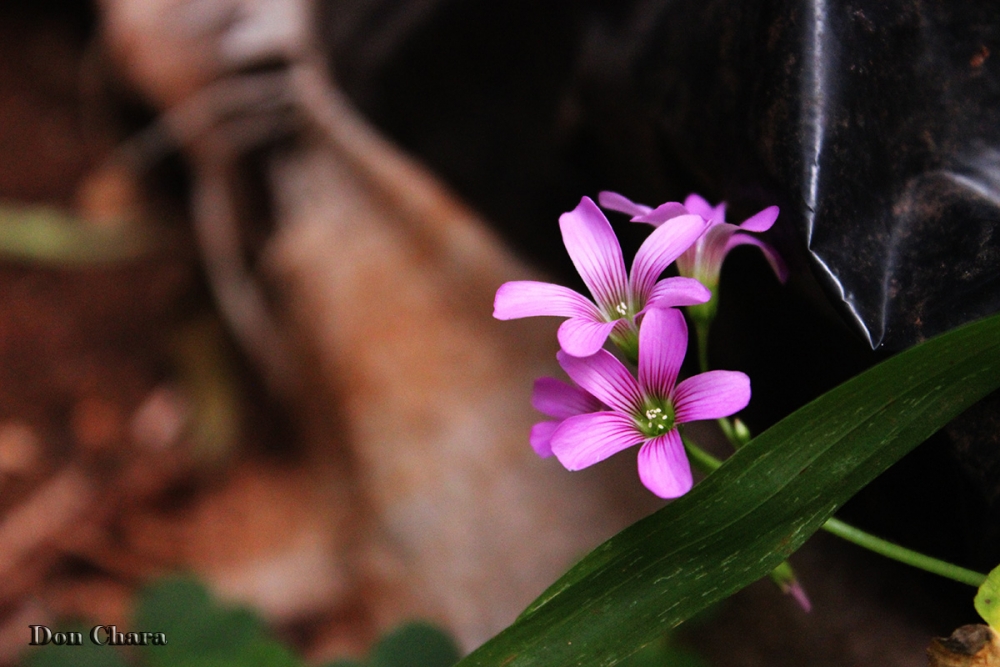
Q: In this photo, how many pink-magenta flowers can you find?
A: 4